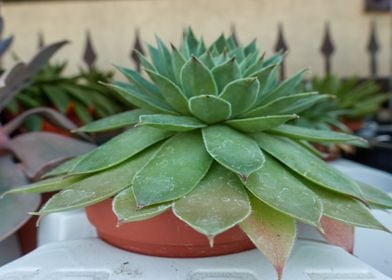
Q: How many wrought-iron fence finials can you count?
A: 8